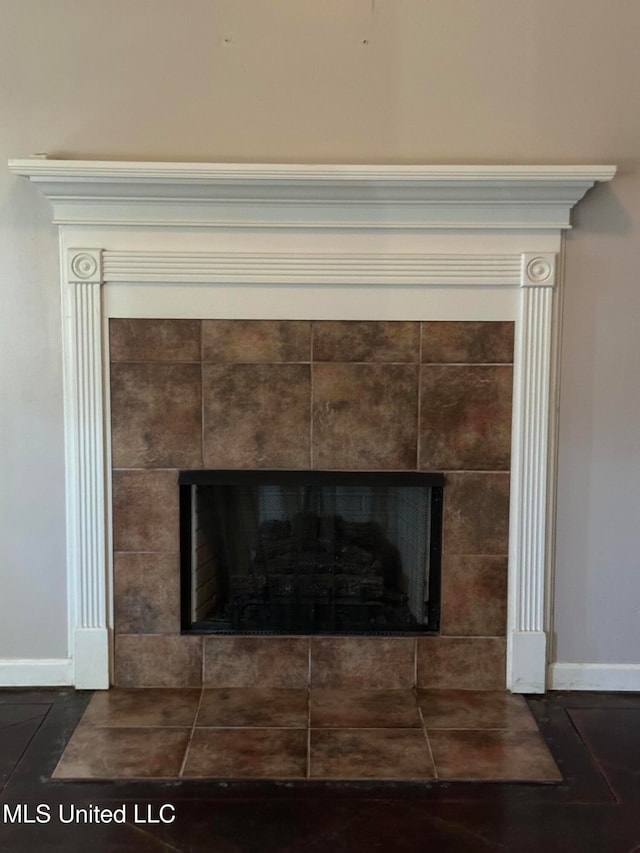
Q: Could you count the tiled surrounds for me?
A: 1